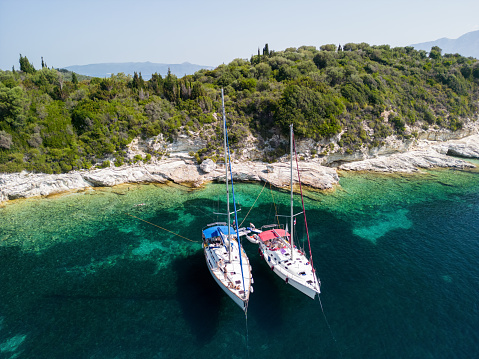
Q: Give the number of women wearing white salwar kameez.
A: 0